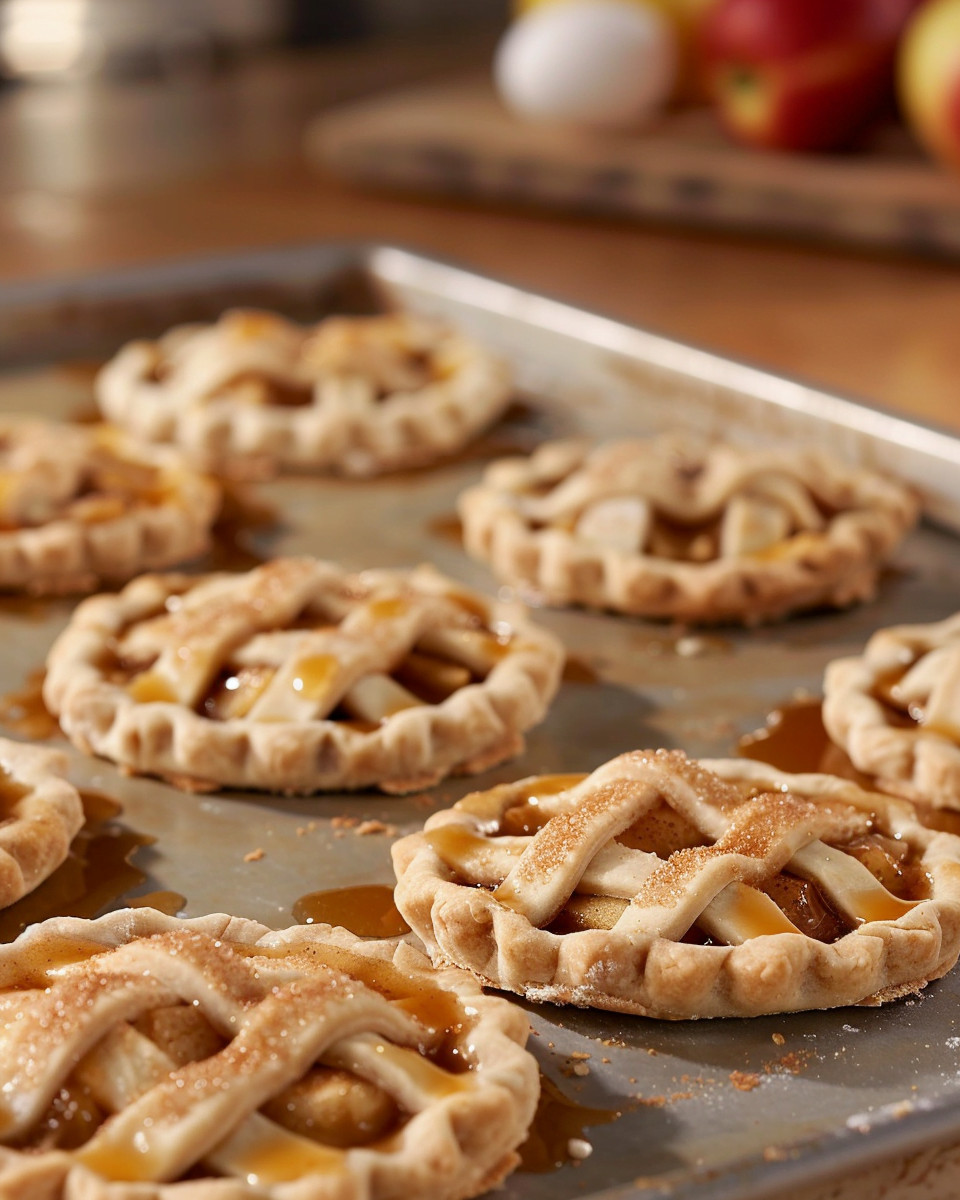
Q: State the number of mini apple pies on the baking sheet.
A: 8